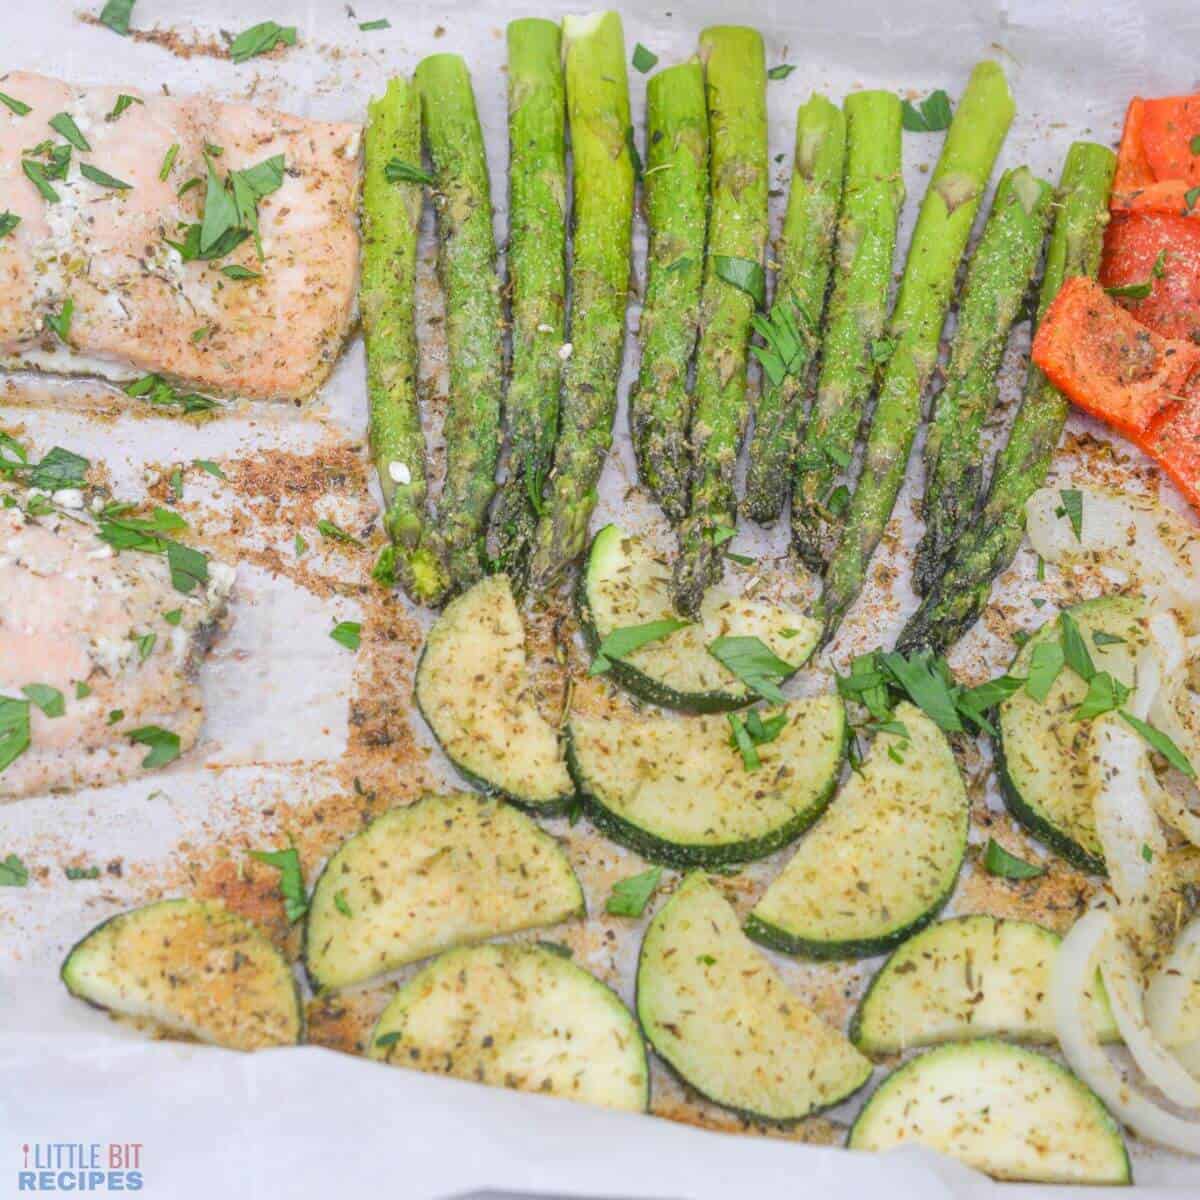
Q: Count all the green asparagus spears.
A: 11